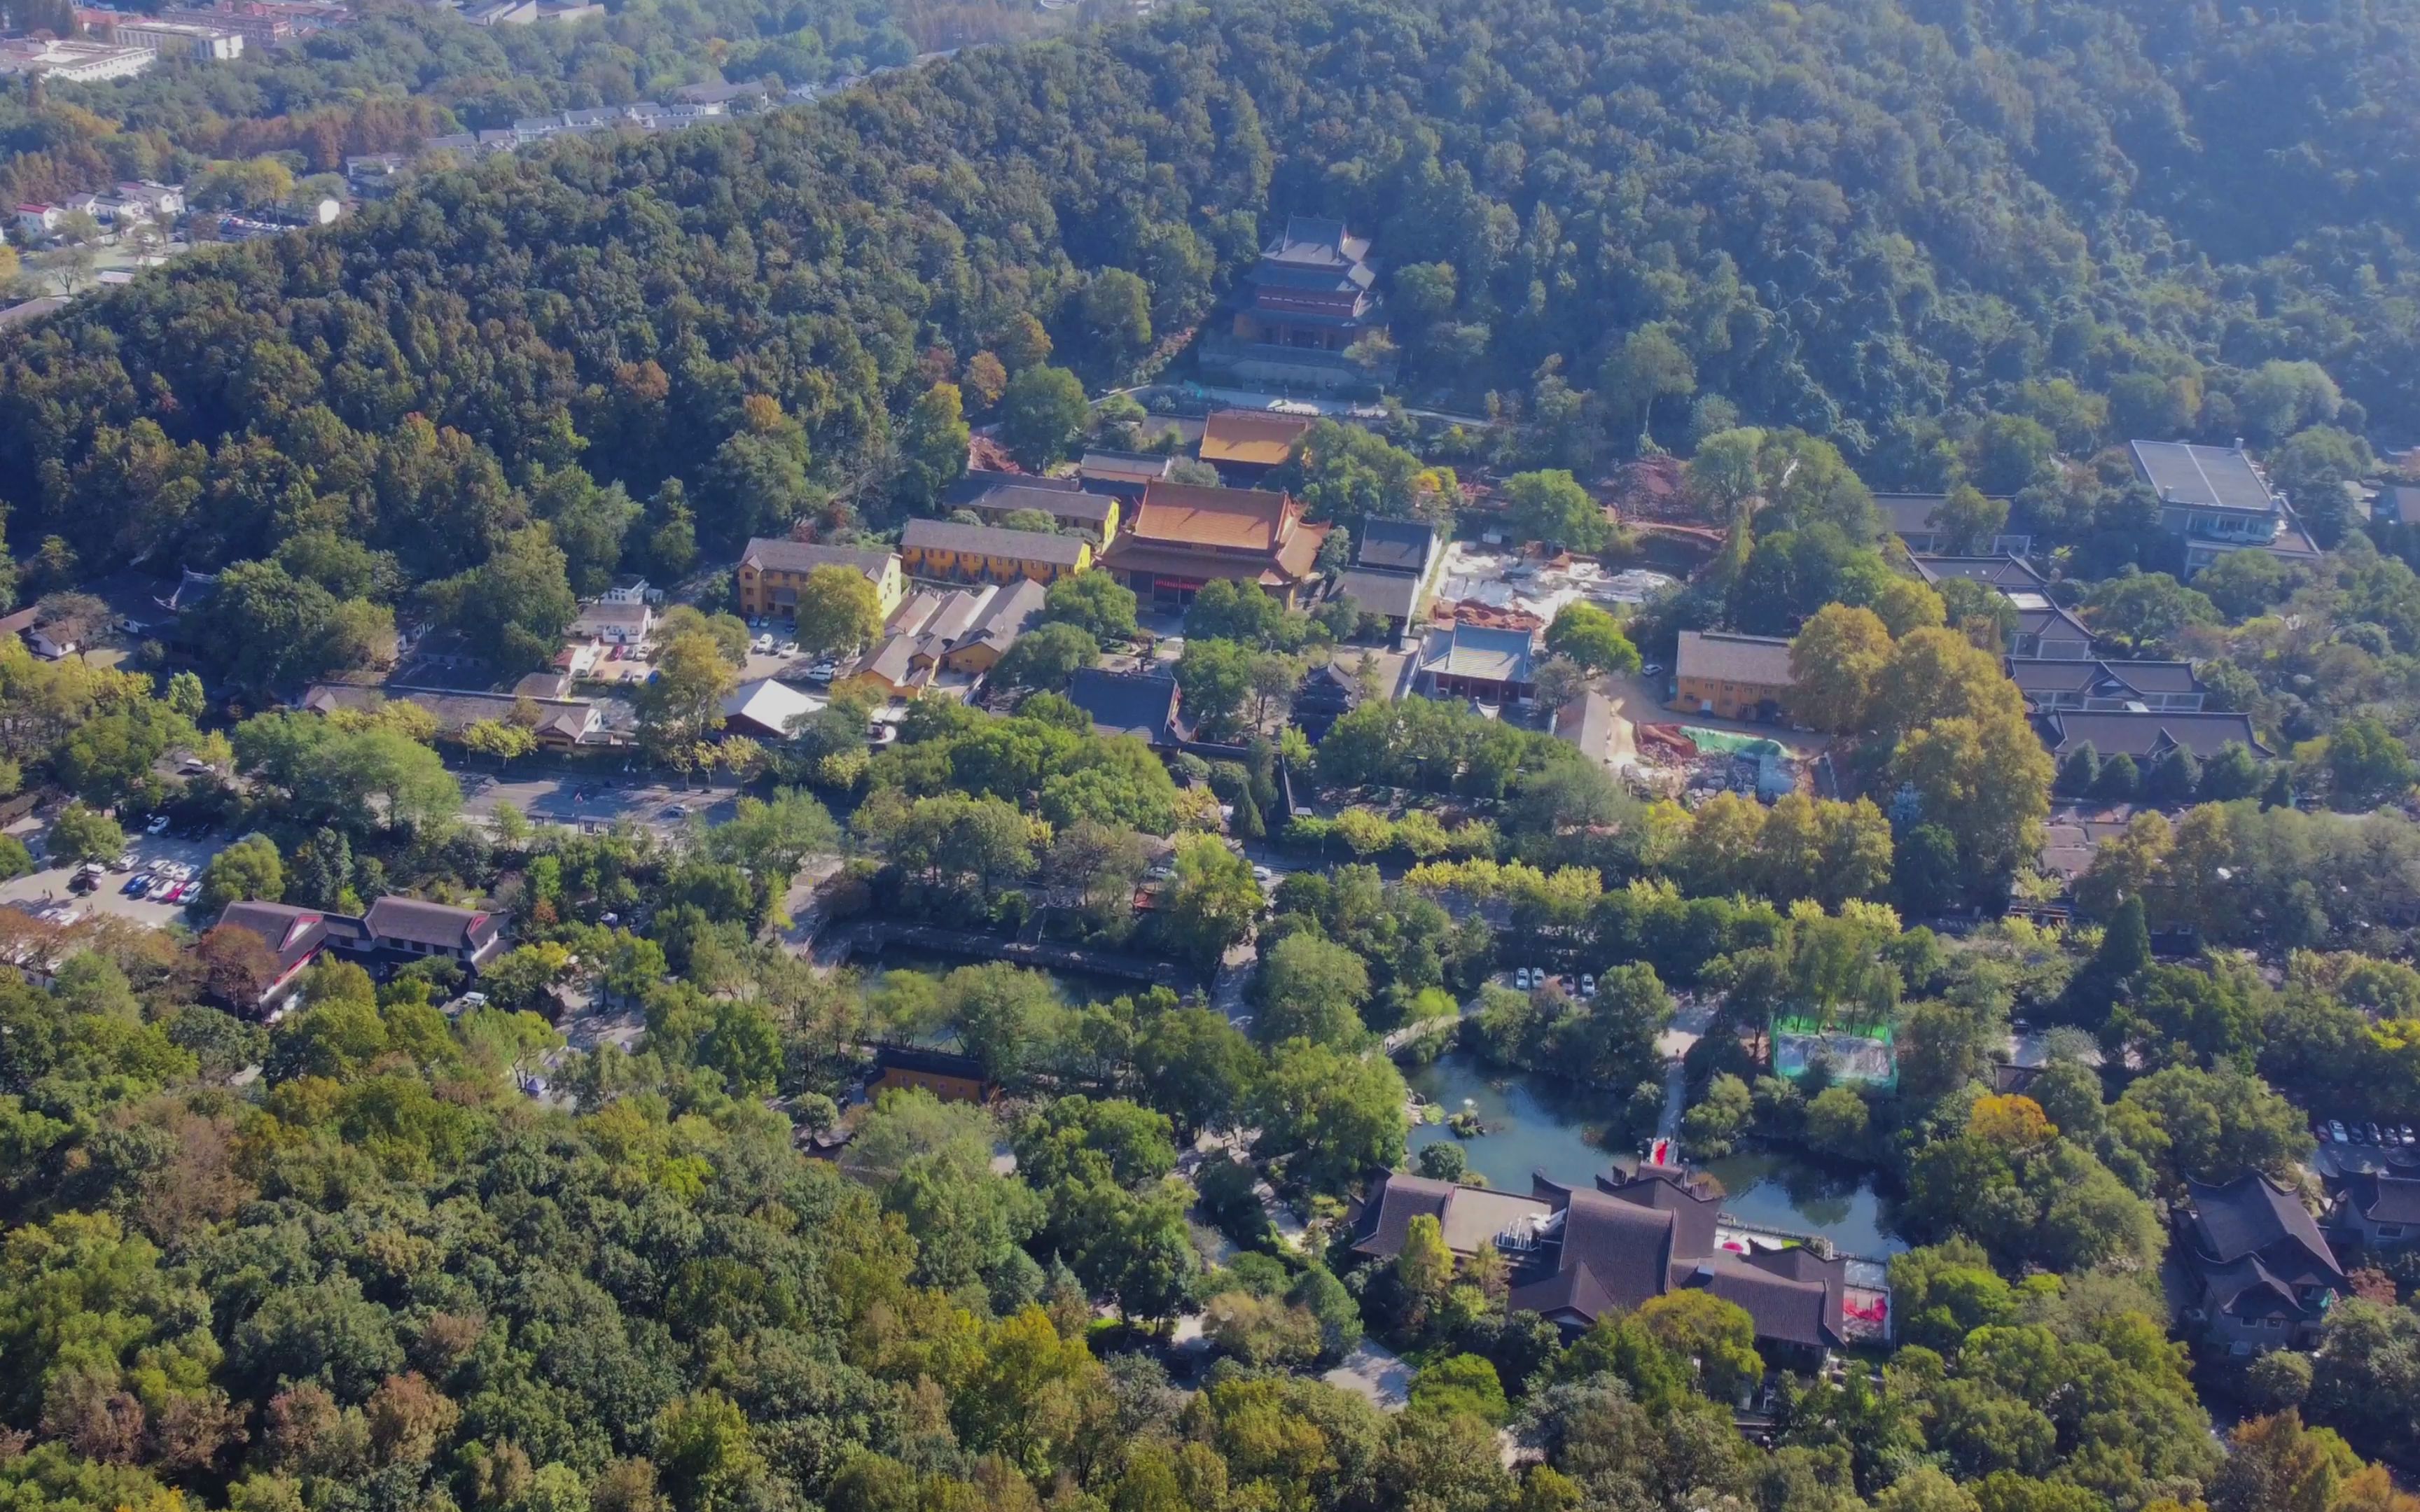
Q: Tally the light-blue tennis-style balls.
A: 0